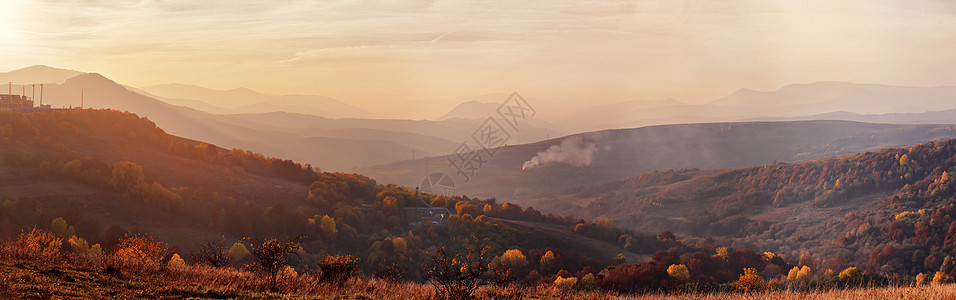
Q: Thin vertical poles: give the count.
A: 5